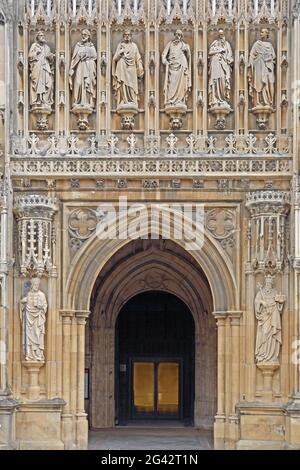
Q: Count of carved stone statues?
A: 8